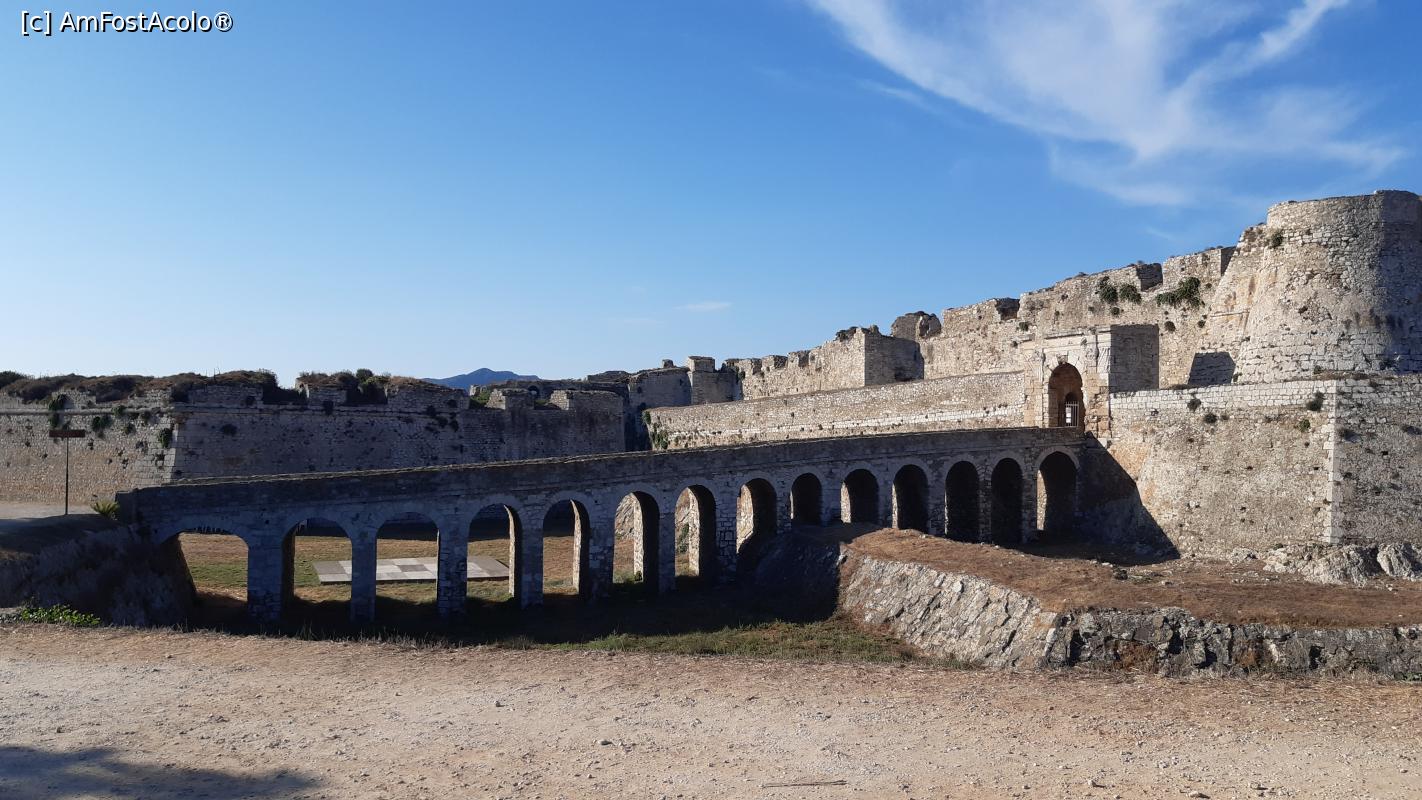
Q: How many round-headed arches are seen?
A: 15